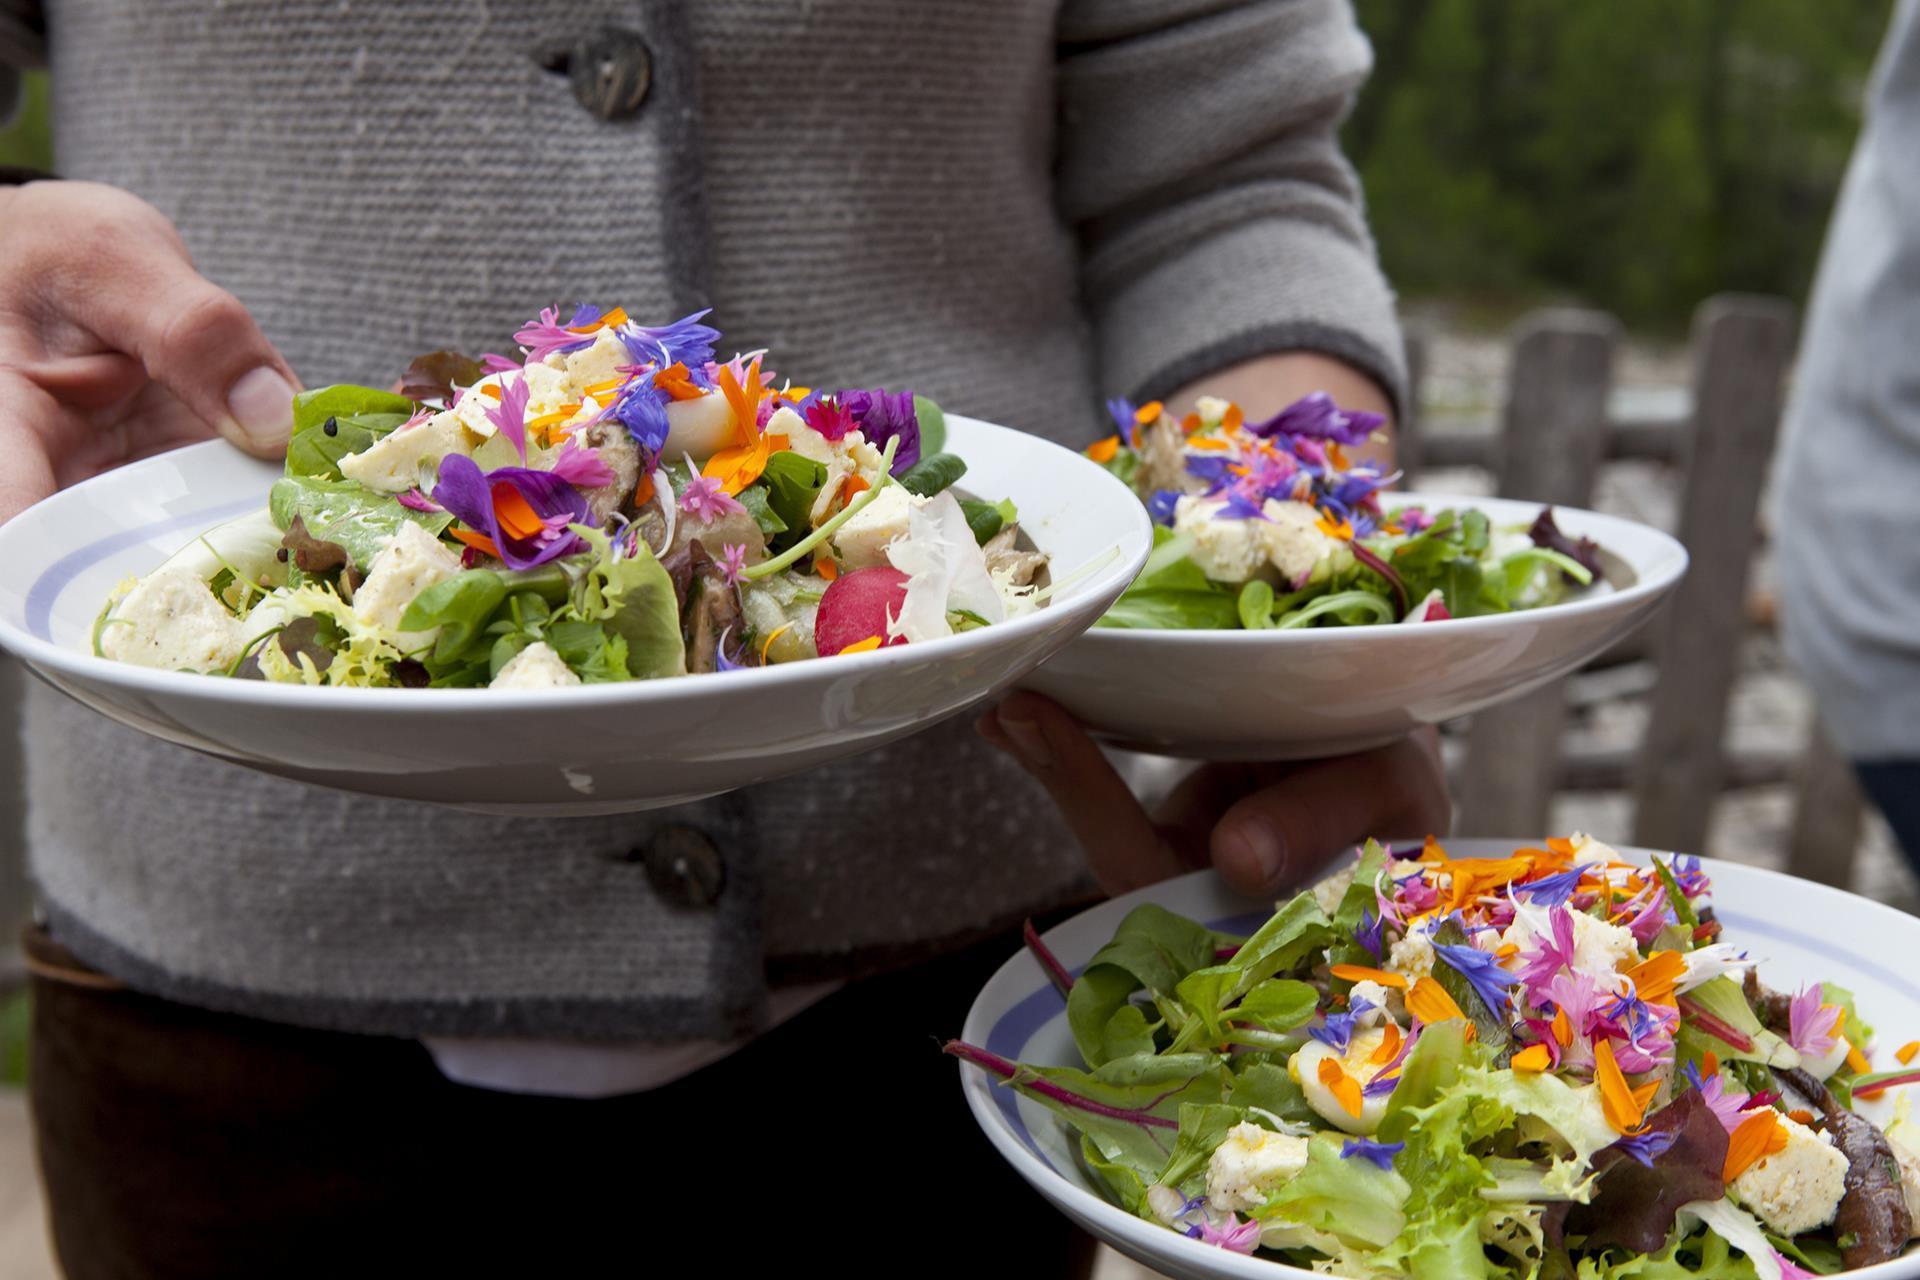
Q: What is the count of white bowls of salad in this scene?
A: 3